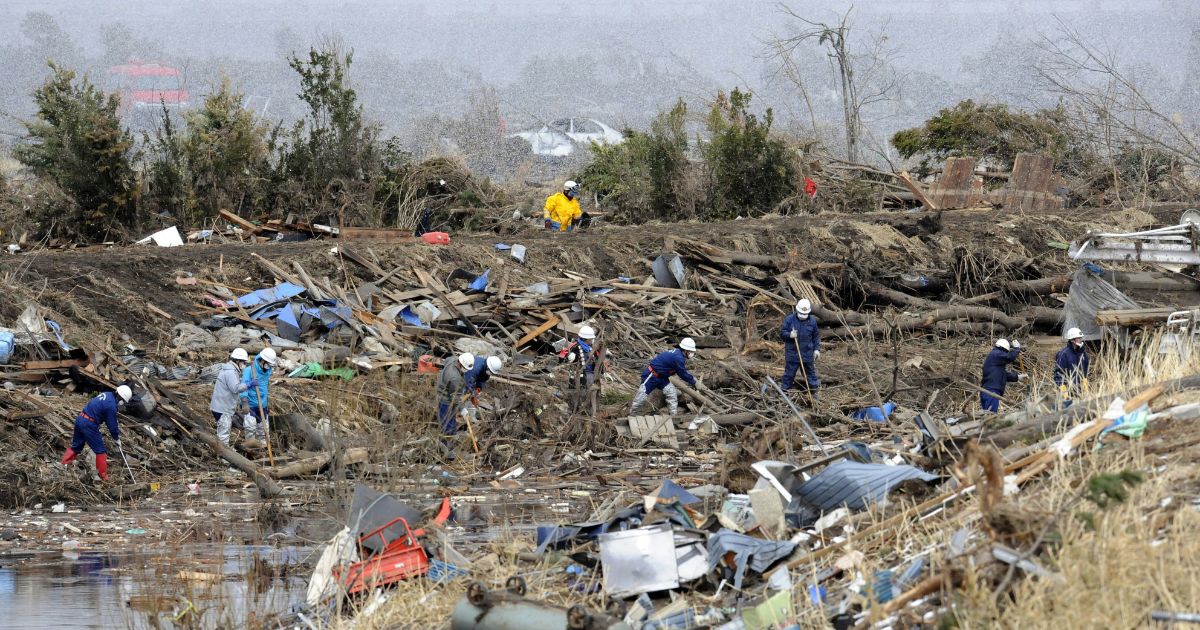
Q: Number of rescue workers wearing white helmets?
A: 11